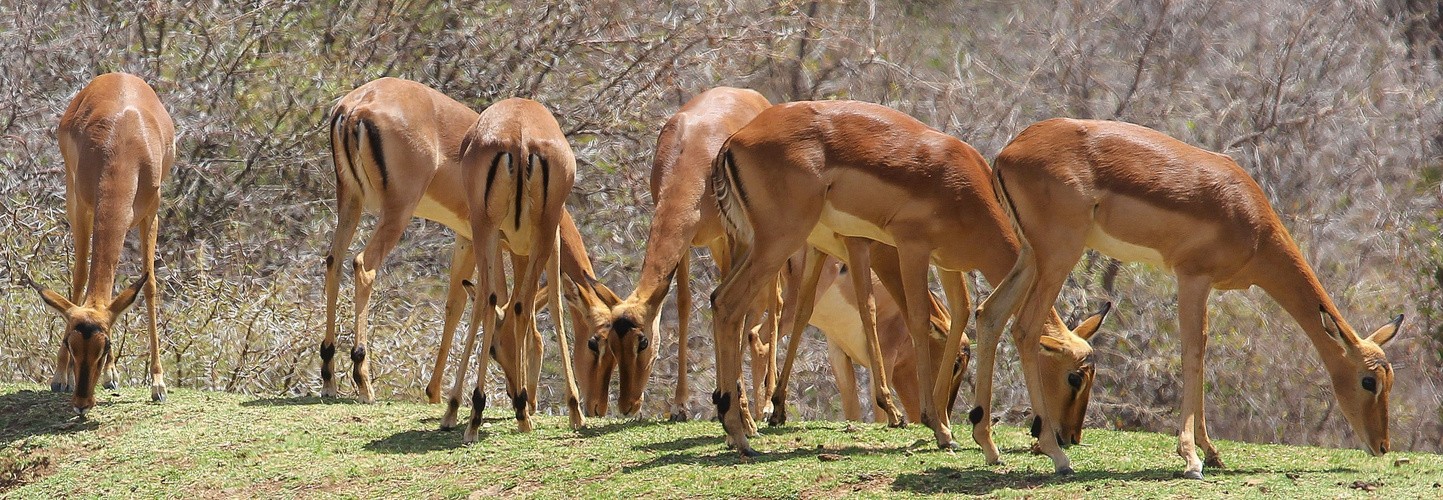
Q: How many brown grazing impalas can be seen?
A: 7